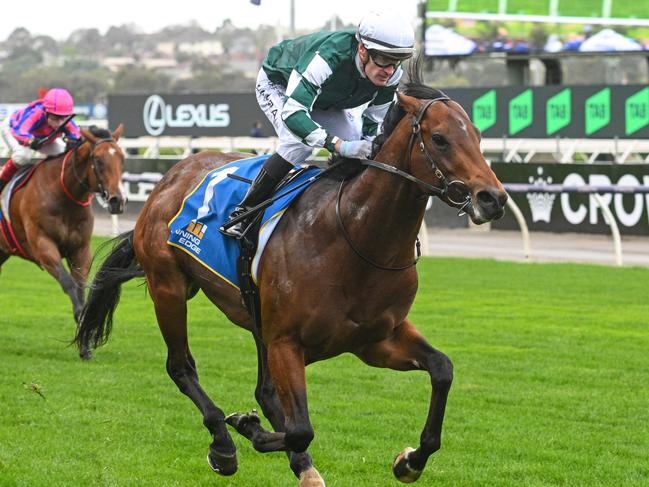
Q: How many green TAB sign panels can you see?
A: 5